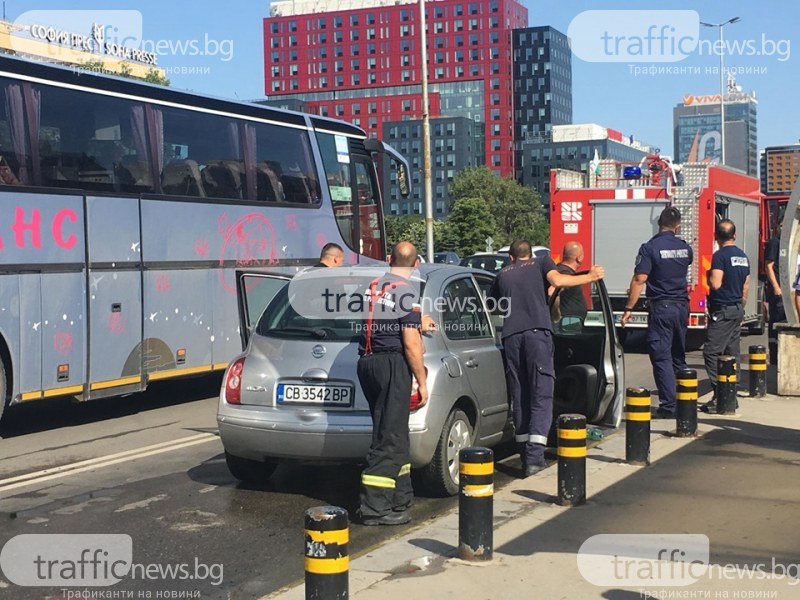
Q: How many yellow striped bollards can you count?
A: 7